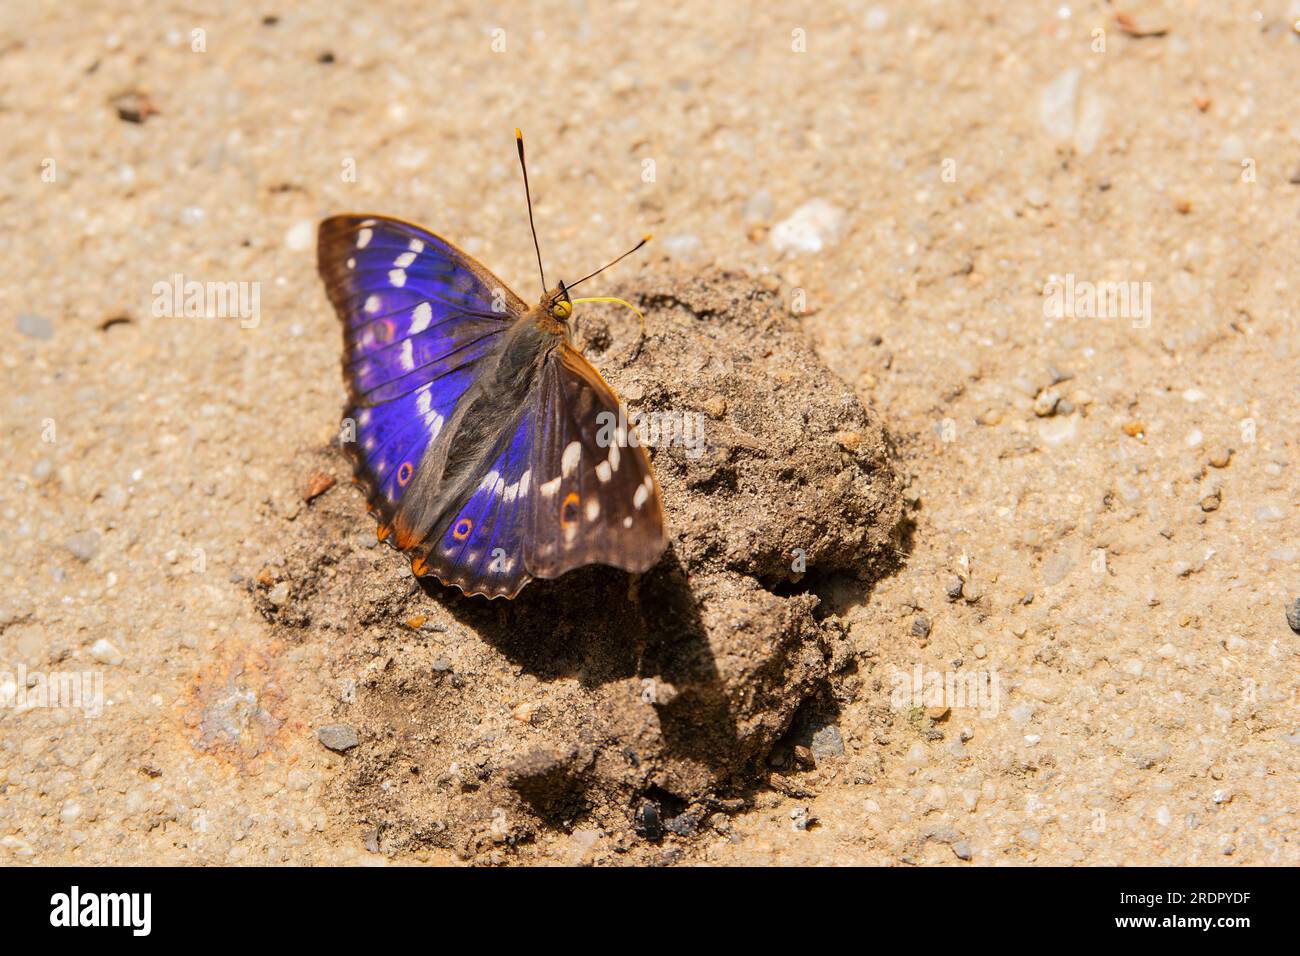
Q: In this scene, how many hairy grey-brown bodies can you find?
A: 1